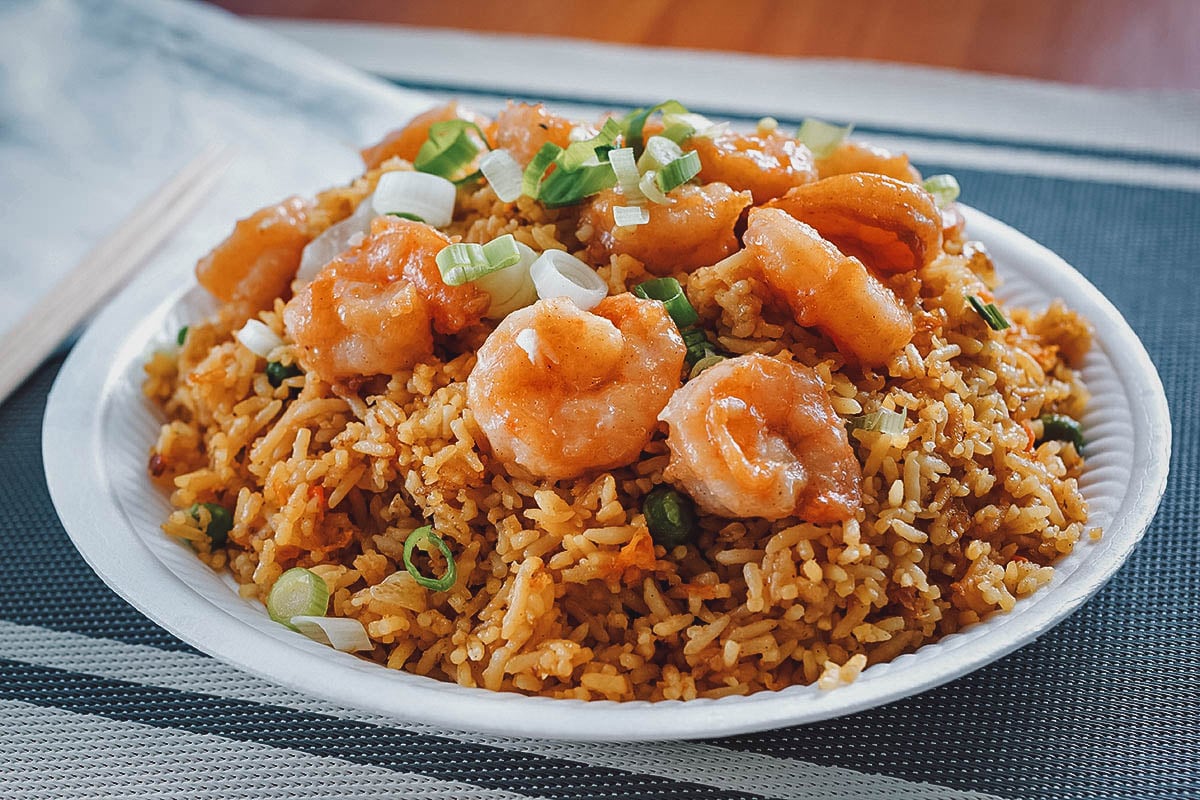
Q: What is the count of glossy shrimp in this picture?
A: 11